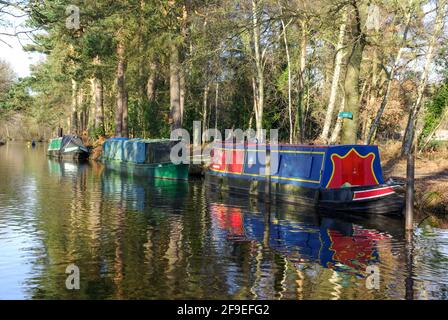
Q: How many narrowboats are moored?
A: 3